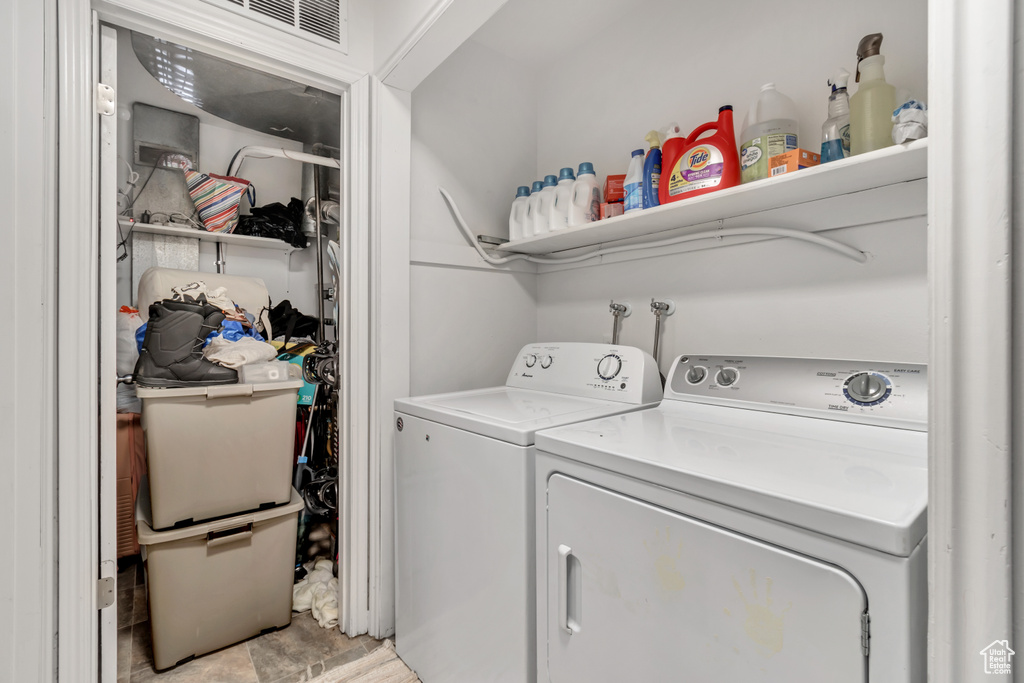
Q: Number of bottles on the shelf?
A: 11